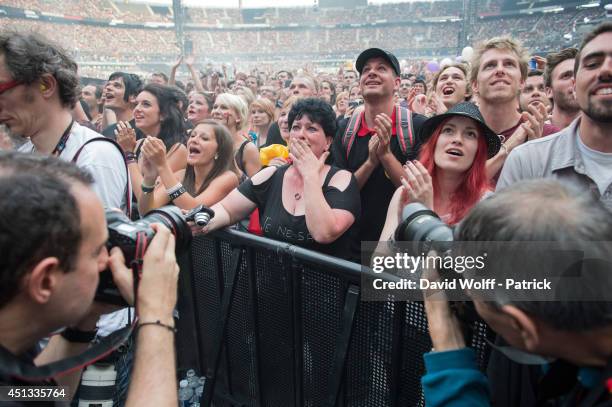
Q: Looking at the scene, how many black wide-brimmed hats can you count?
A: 1